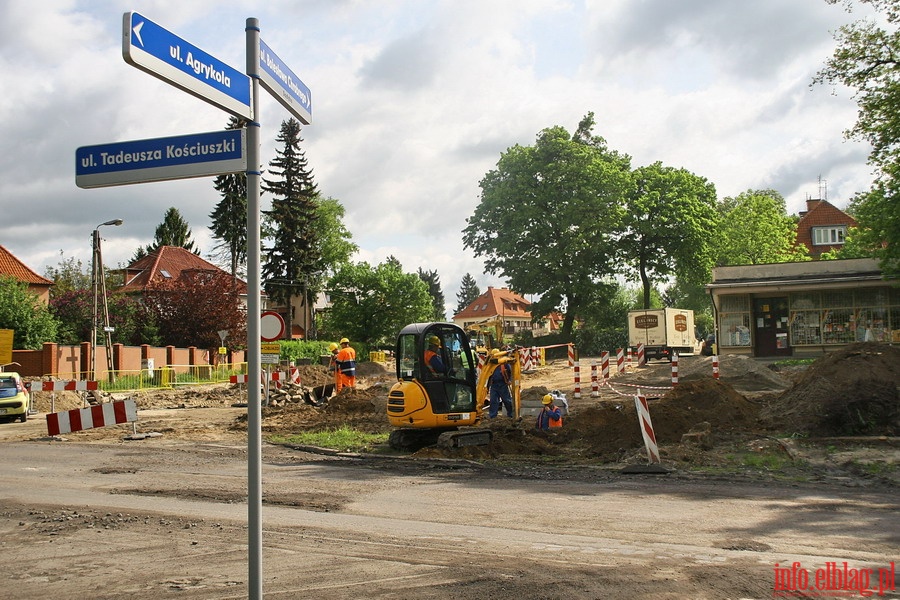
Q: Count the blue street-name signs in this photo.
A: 3